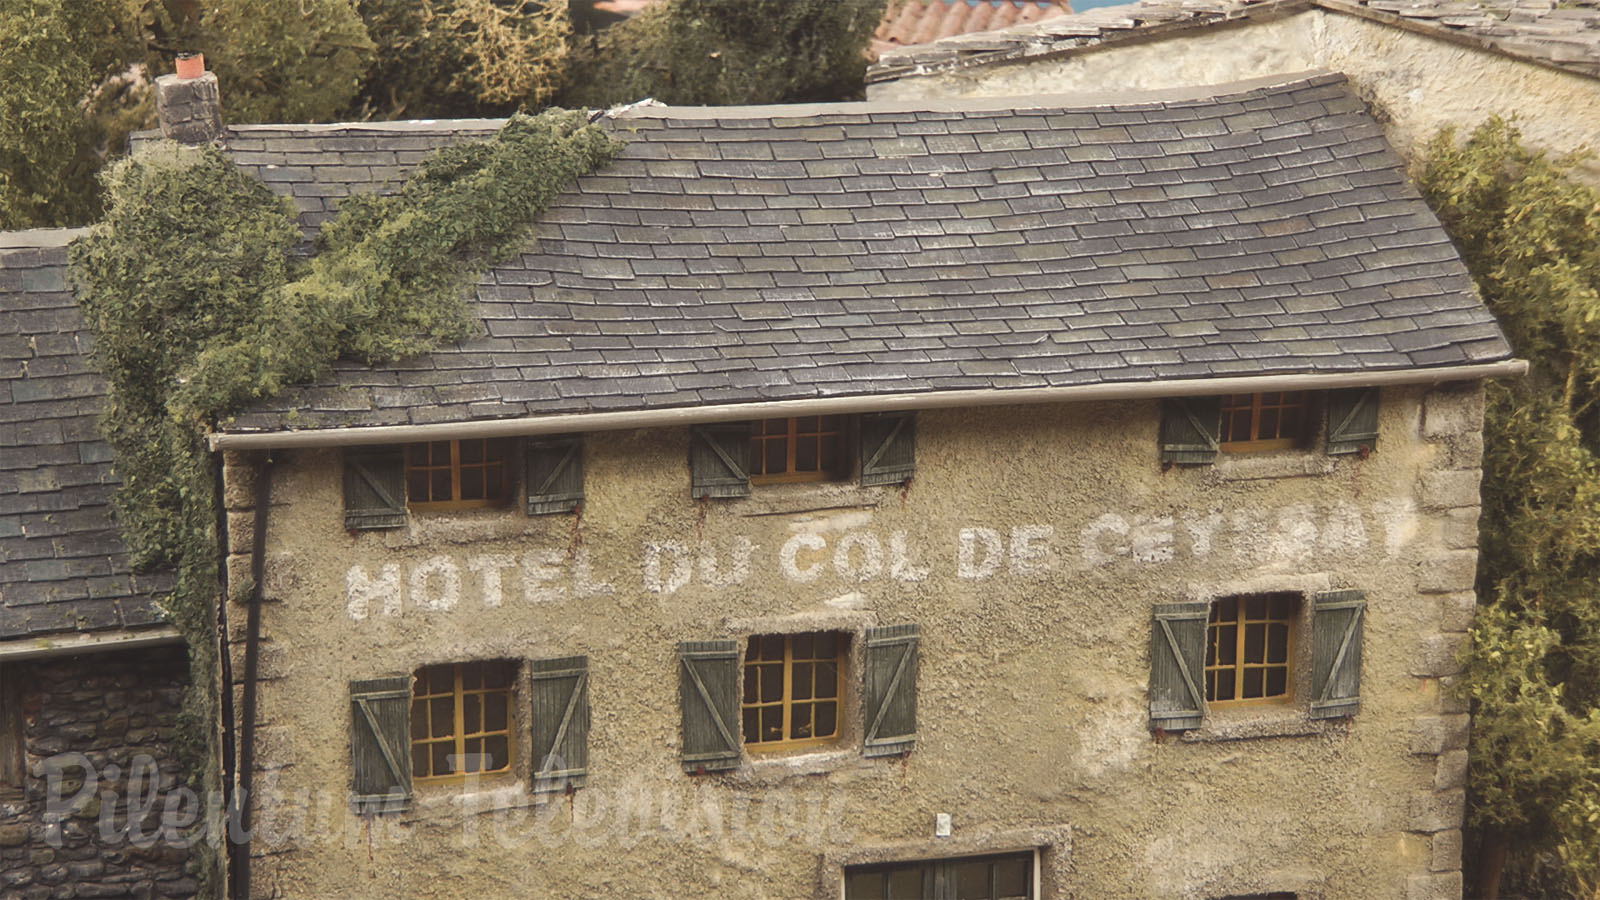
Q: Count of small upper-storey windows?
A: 3